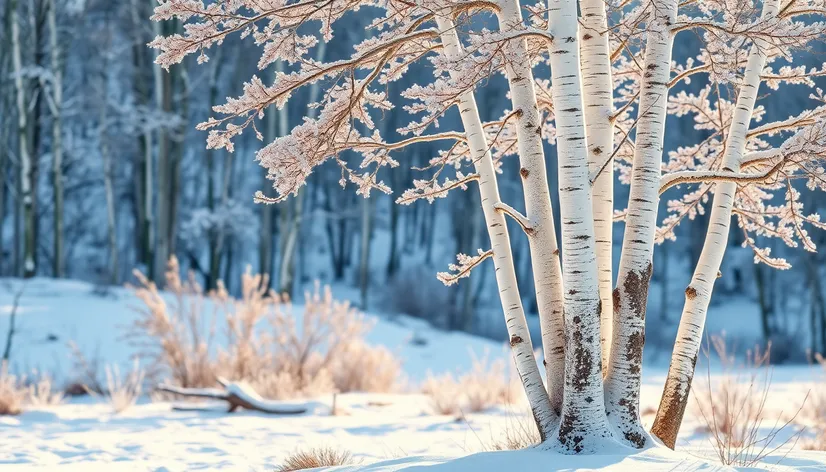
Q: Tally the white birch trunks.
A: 6